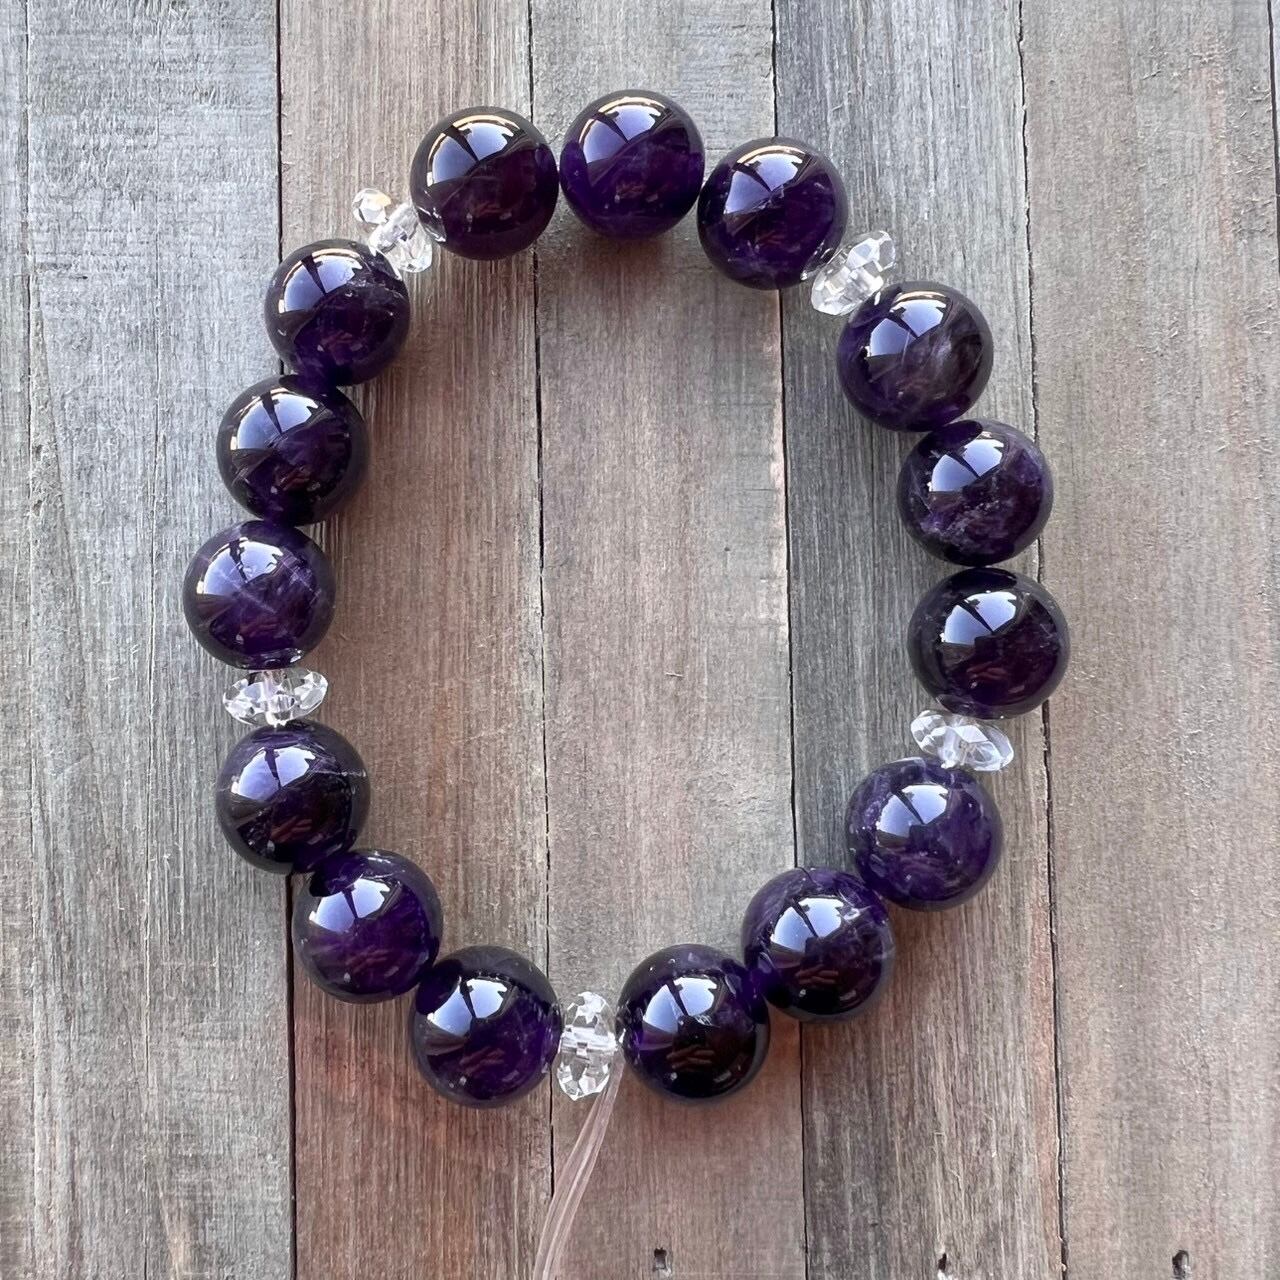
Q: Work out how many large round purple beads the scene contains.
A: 15